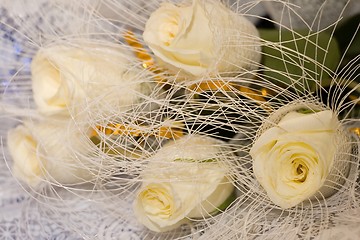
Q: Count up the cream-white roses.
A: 5